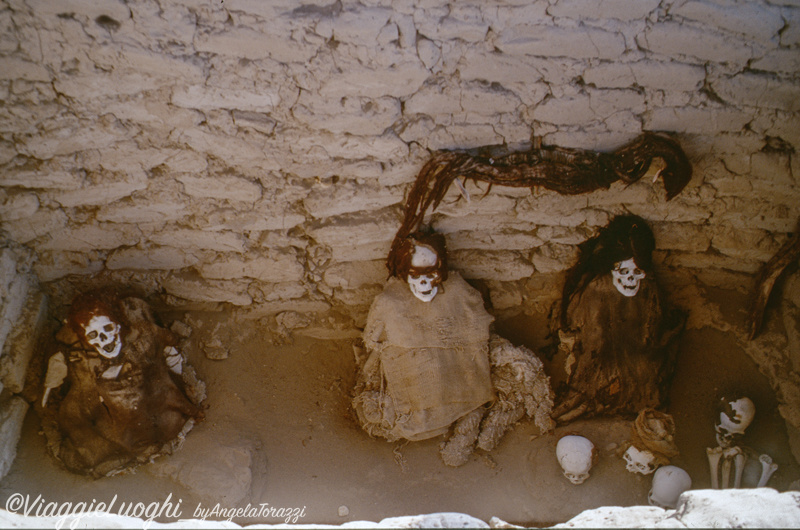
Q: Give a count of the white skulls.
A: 7